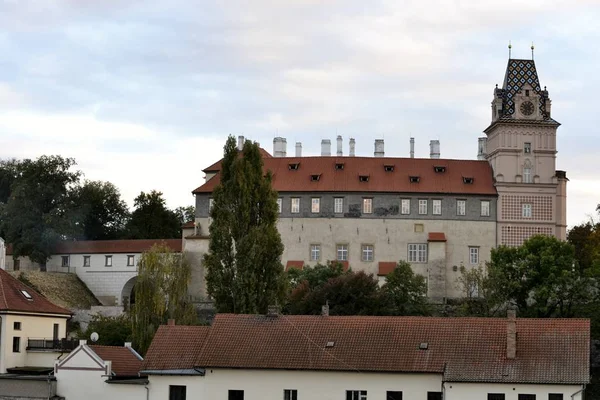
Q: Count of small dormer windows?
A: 8